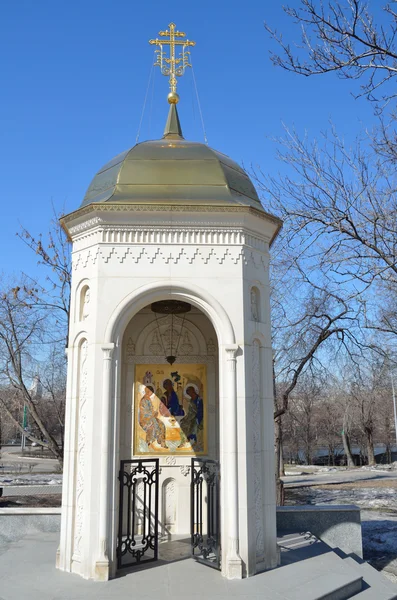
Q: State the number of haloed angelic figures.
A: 3